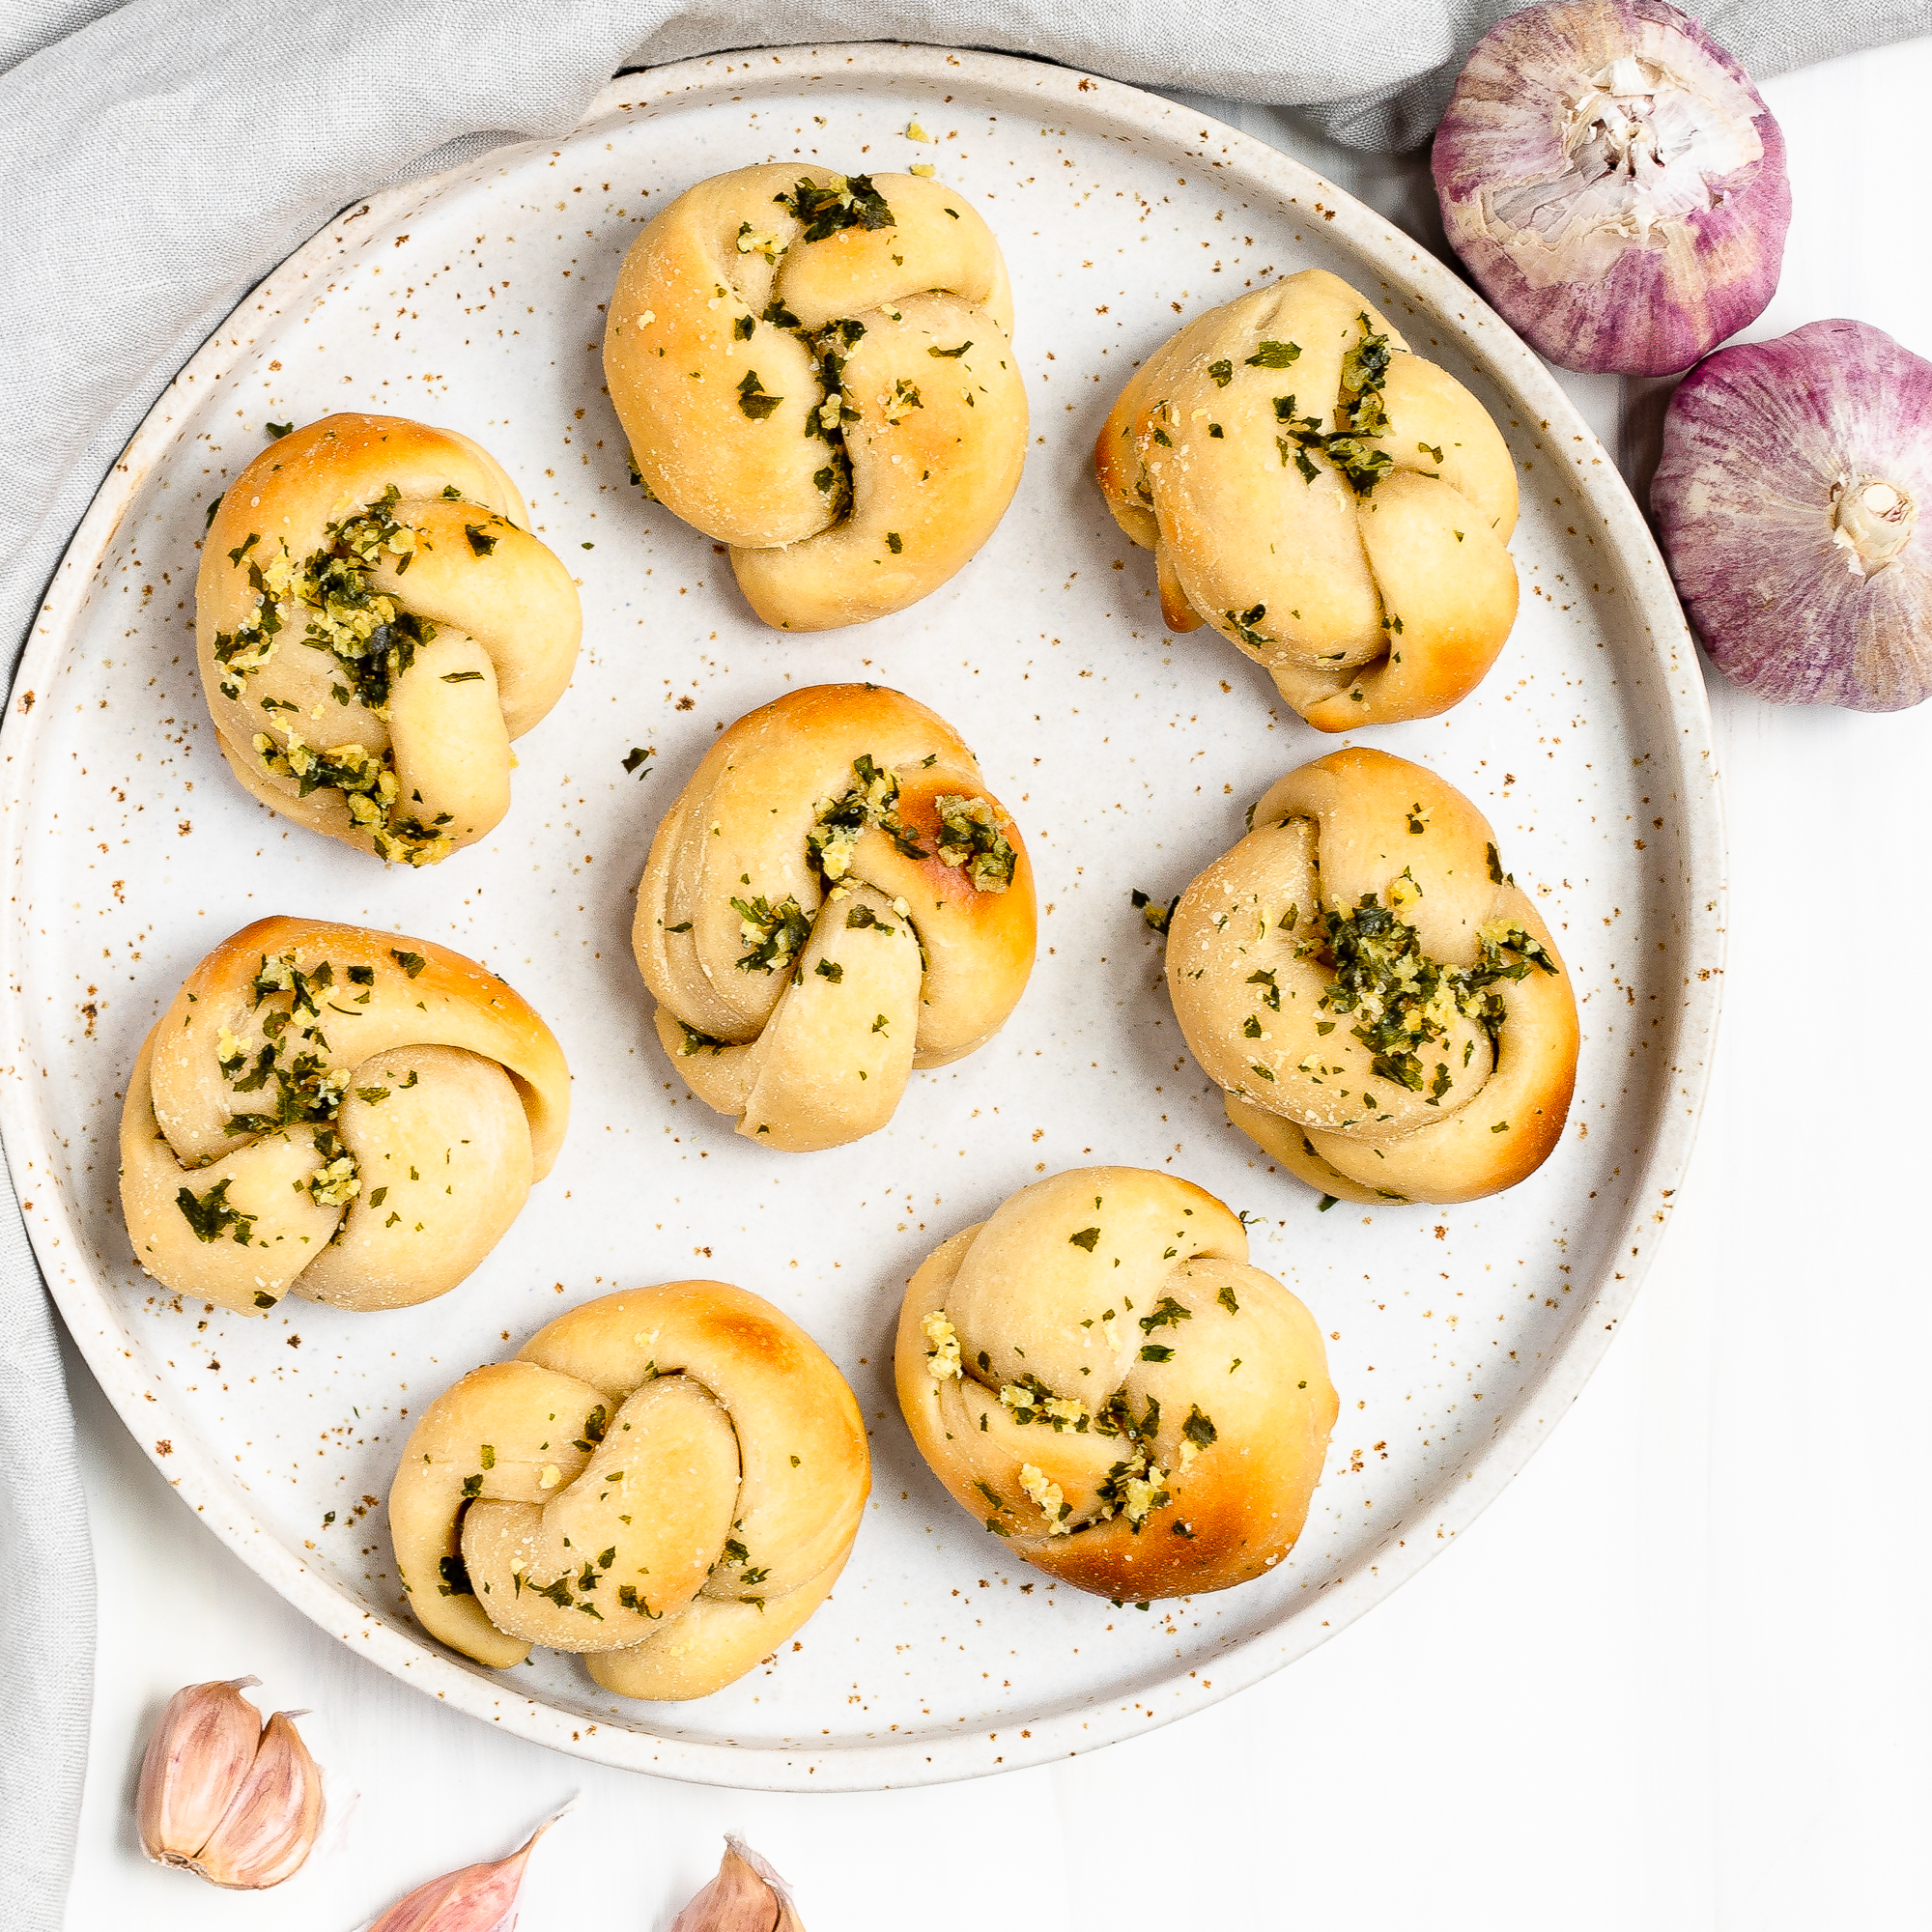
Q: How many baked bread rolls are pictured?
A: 8